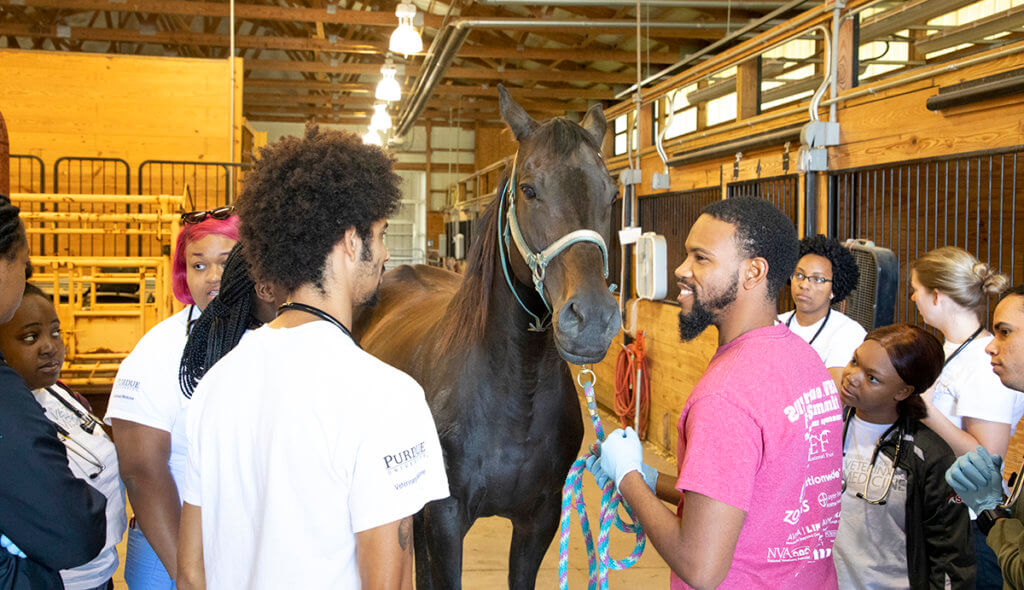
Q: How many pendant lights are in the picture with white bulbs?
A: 4